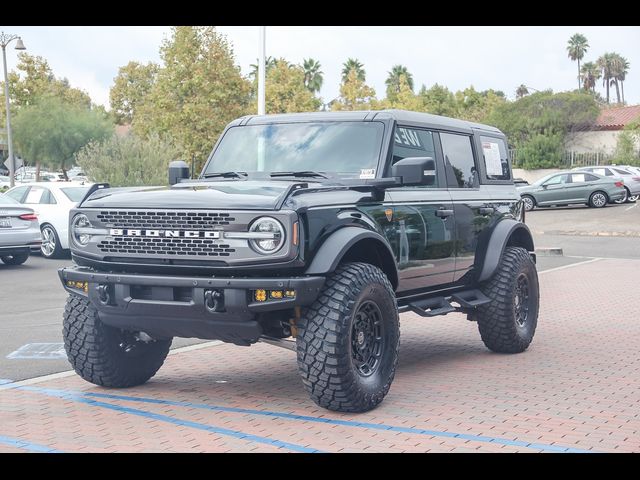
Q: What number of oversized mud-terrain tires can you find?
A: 3